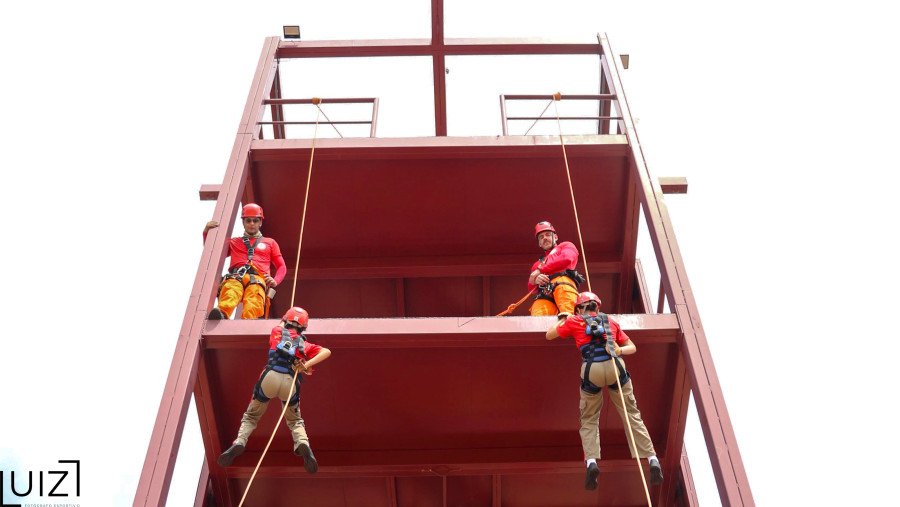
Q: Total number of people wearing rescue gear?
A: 4